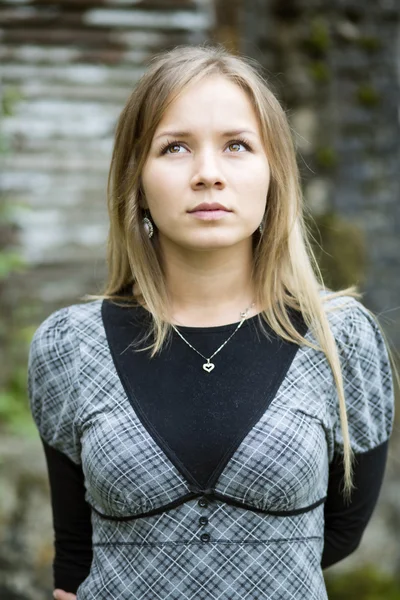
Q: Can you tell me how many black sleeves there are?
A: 2